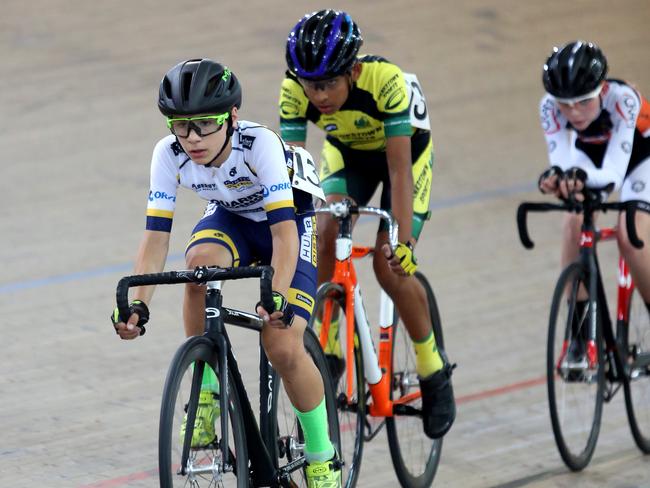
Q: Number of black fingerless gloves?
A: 4